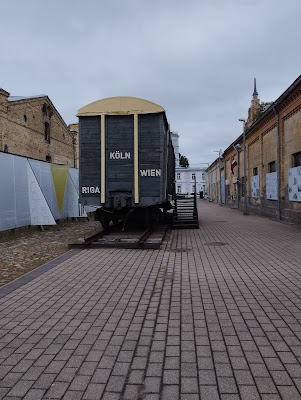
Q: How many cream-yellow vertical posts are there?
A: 2